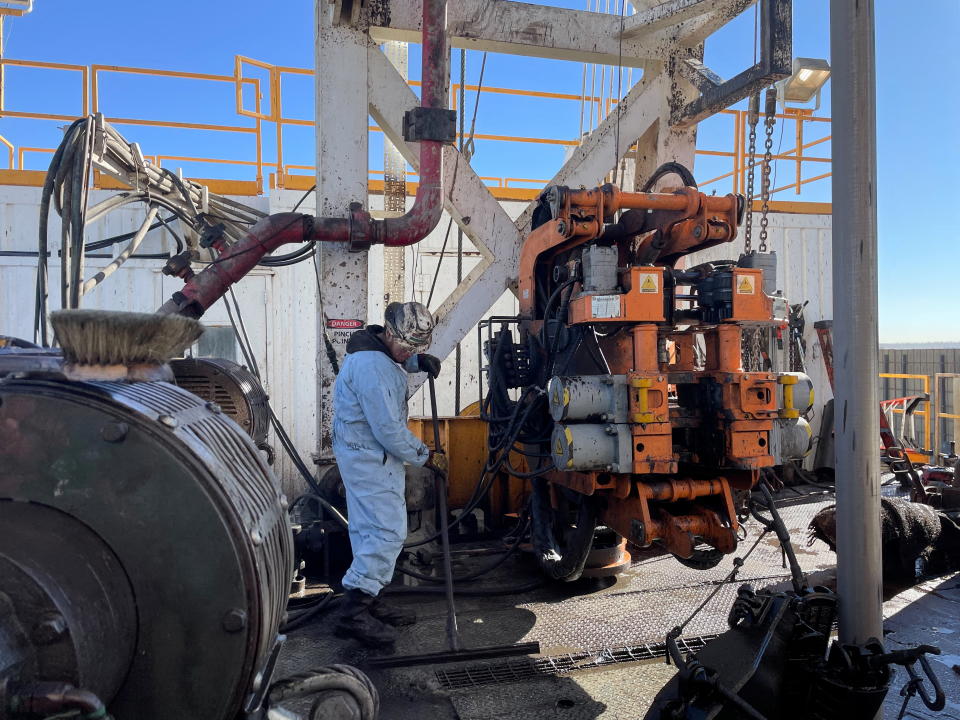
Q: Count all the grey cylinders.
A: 4